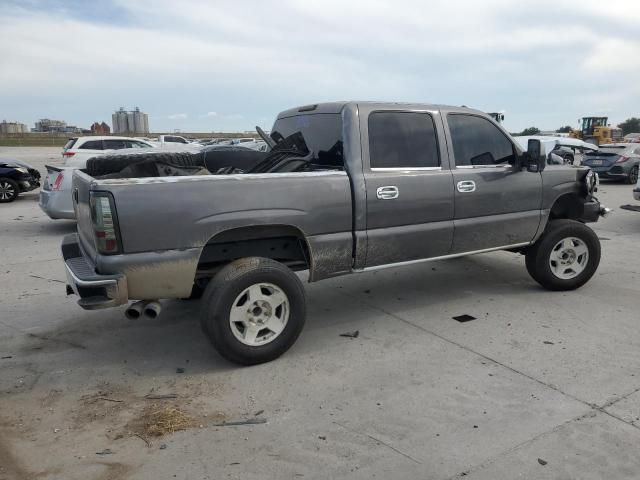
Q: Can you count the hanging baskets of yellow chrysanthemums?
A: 0